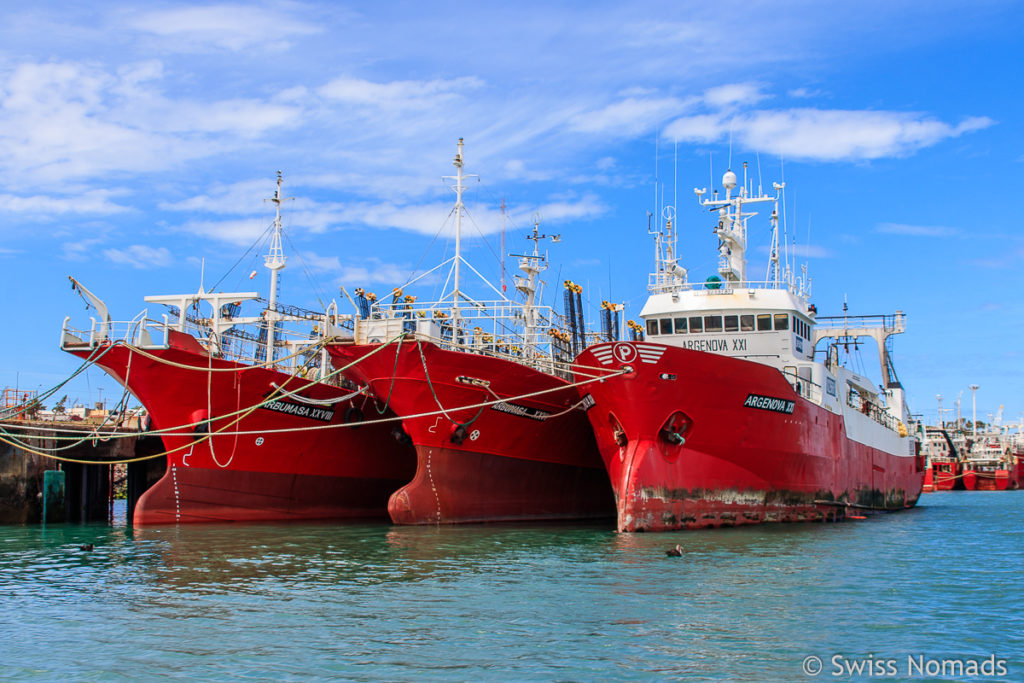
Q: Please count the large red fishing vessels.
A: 3